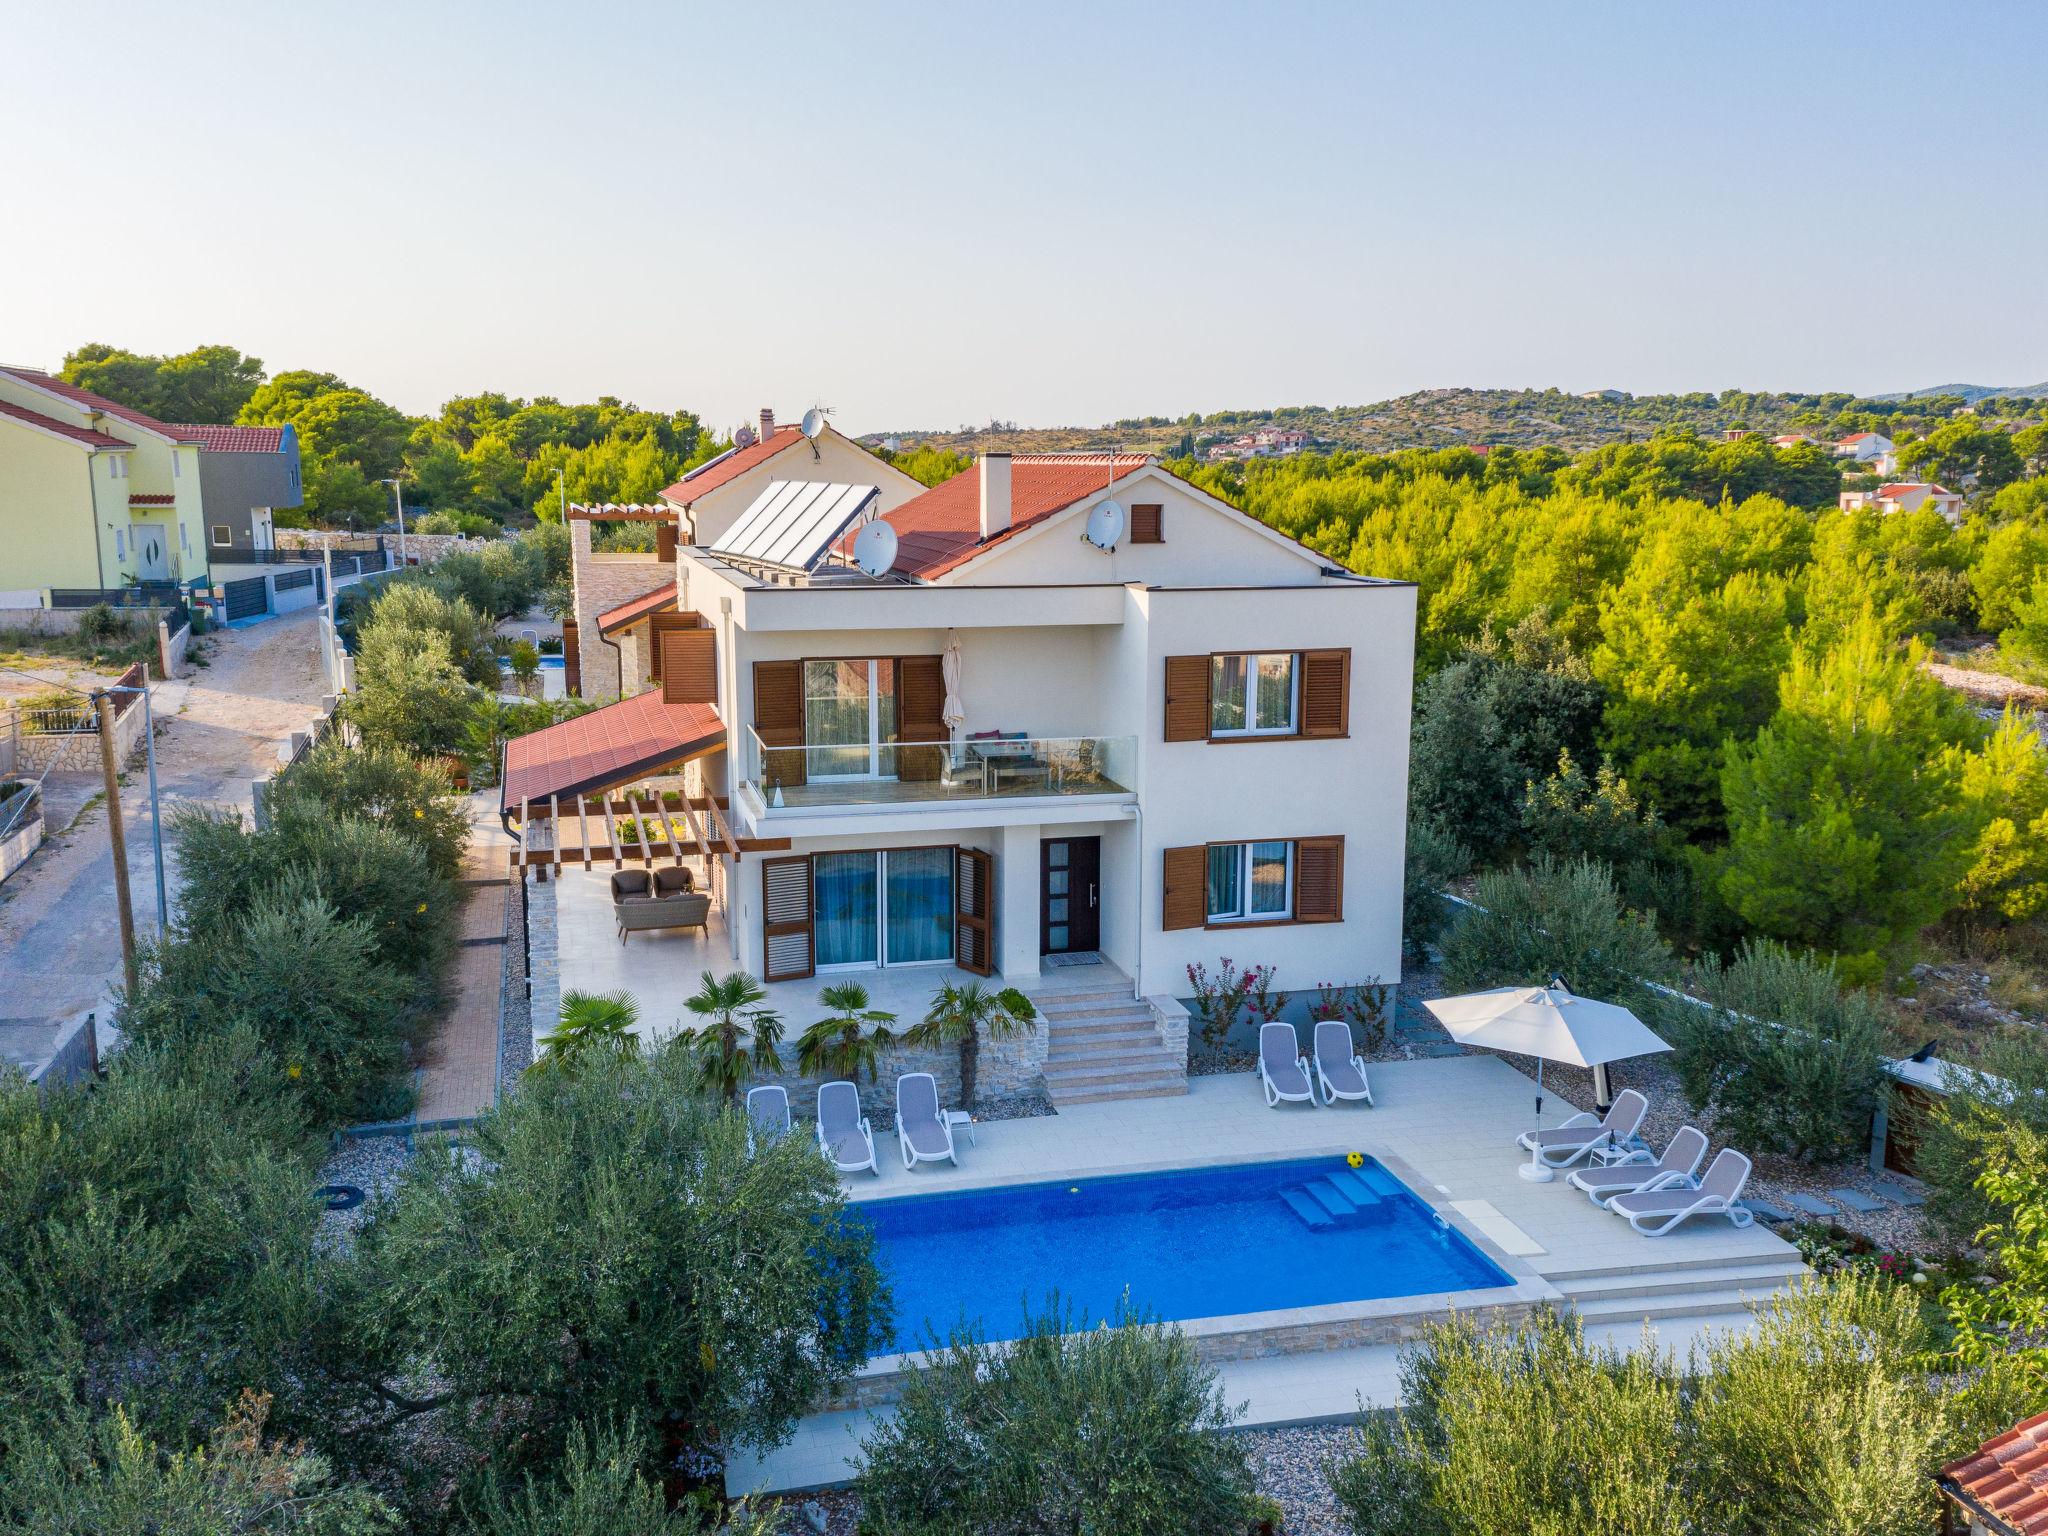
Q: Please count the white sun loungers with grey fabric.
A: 8